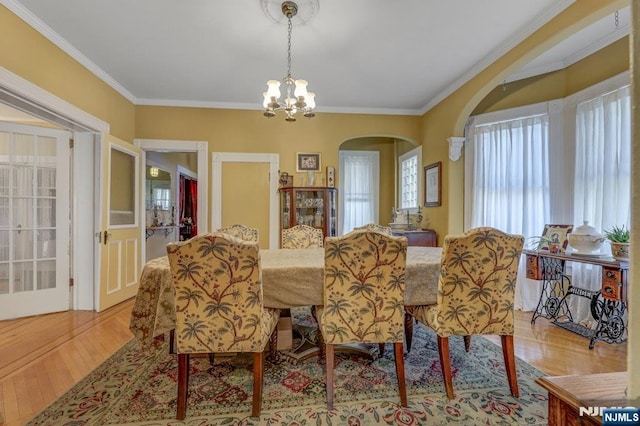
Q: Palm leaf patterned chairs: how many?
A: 6